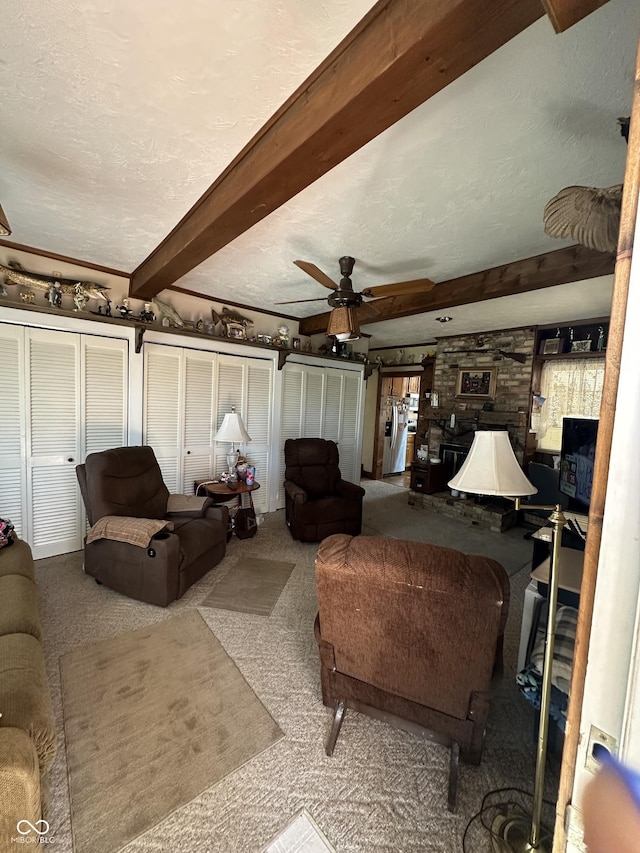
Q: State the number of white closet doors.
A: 11